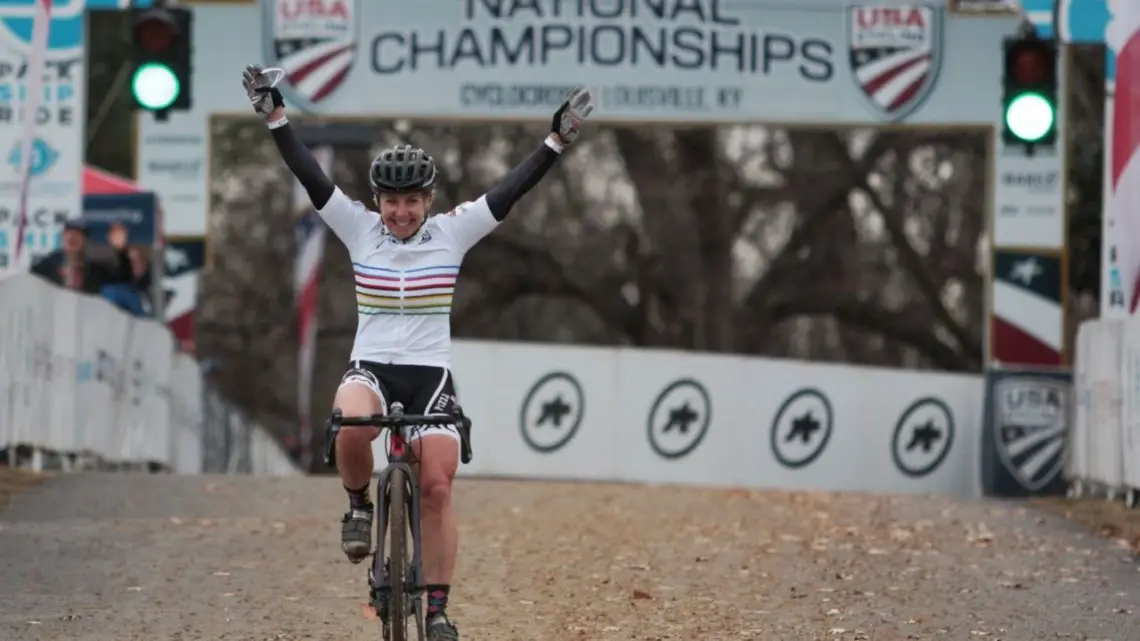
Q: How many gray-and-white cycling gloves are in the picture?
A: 2